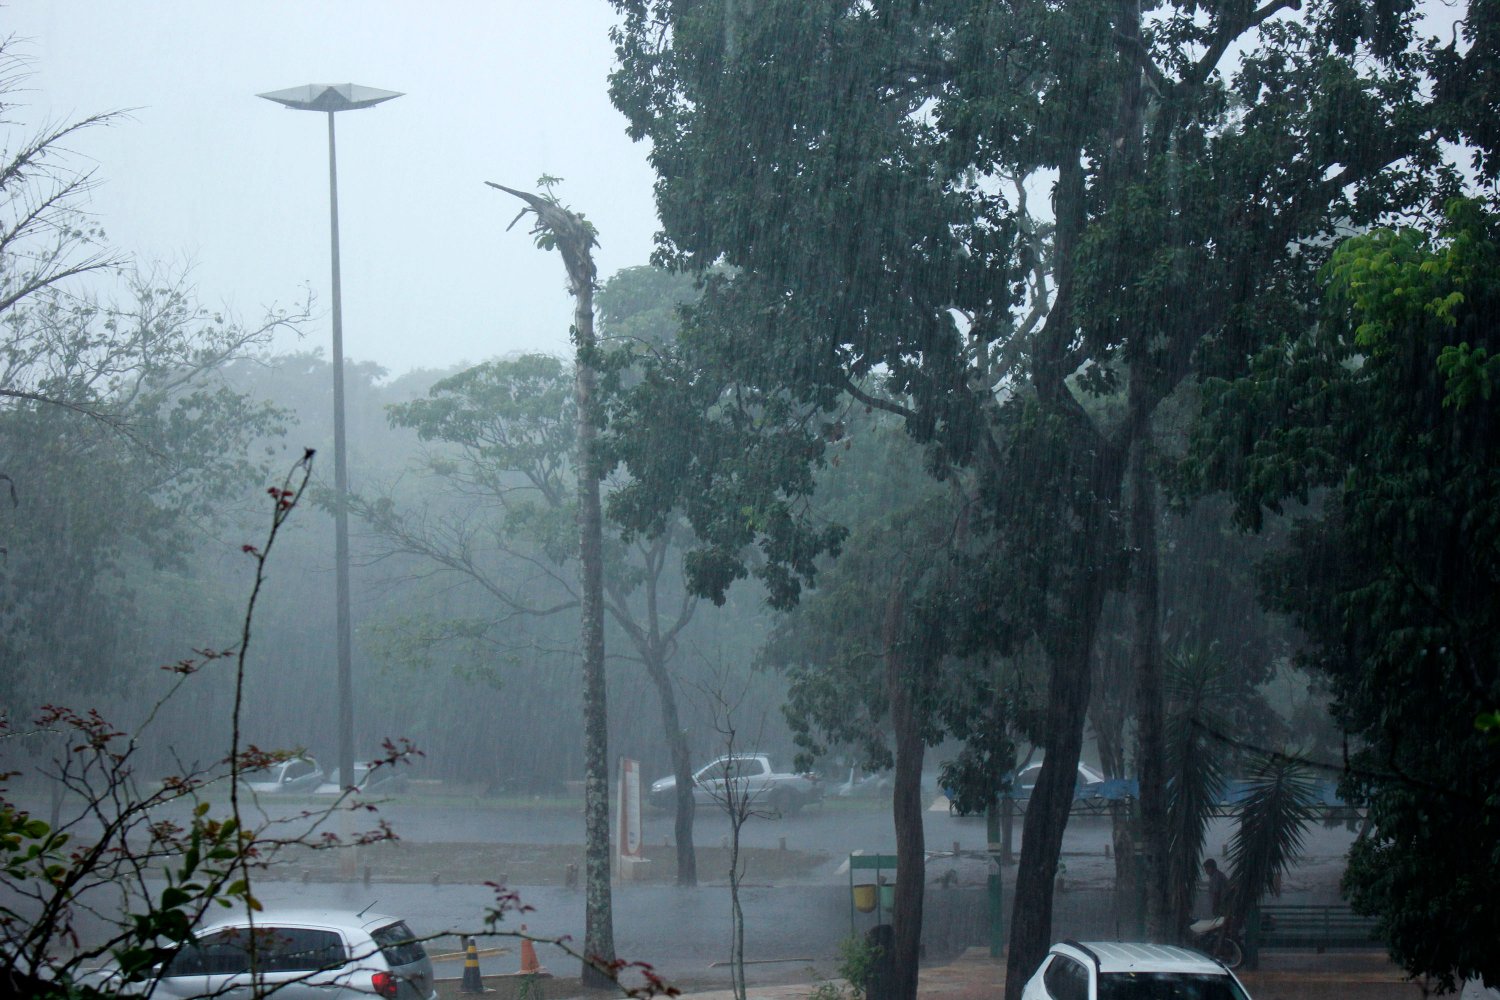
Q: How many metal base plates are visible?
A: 0